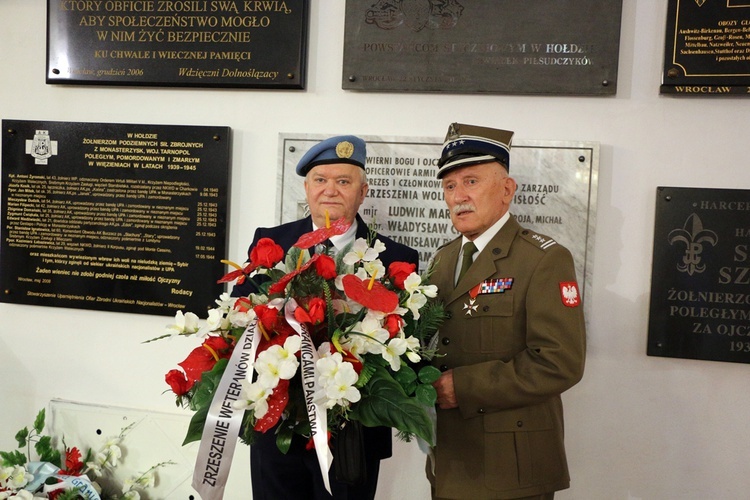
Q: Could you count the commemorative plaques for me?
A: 6